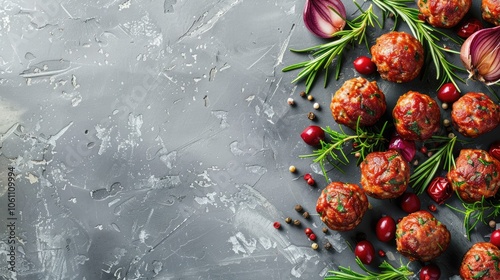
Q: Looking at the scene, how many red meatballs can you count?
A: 11